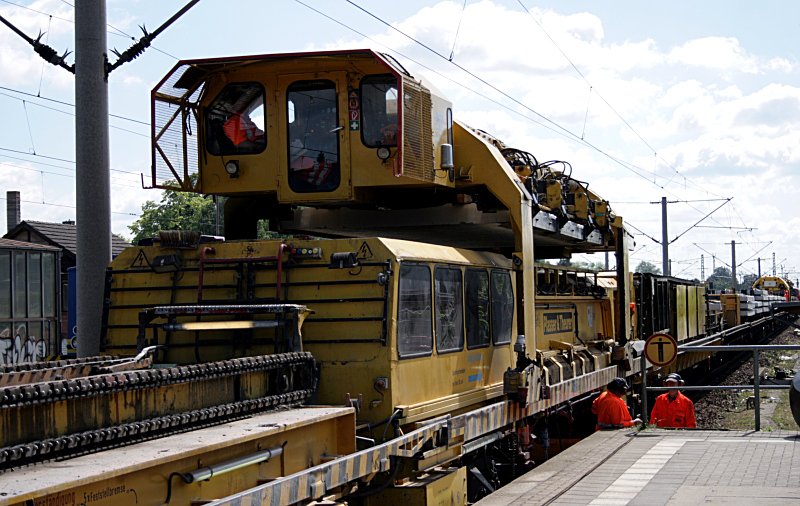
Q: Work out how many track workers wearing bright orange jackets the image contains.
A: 2